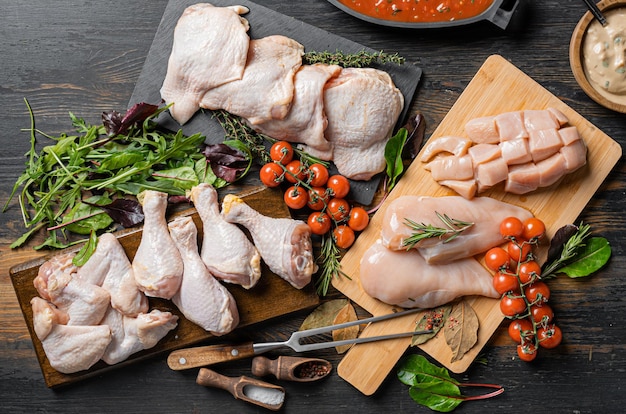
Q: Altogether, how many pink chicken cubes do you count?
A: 15